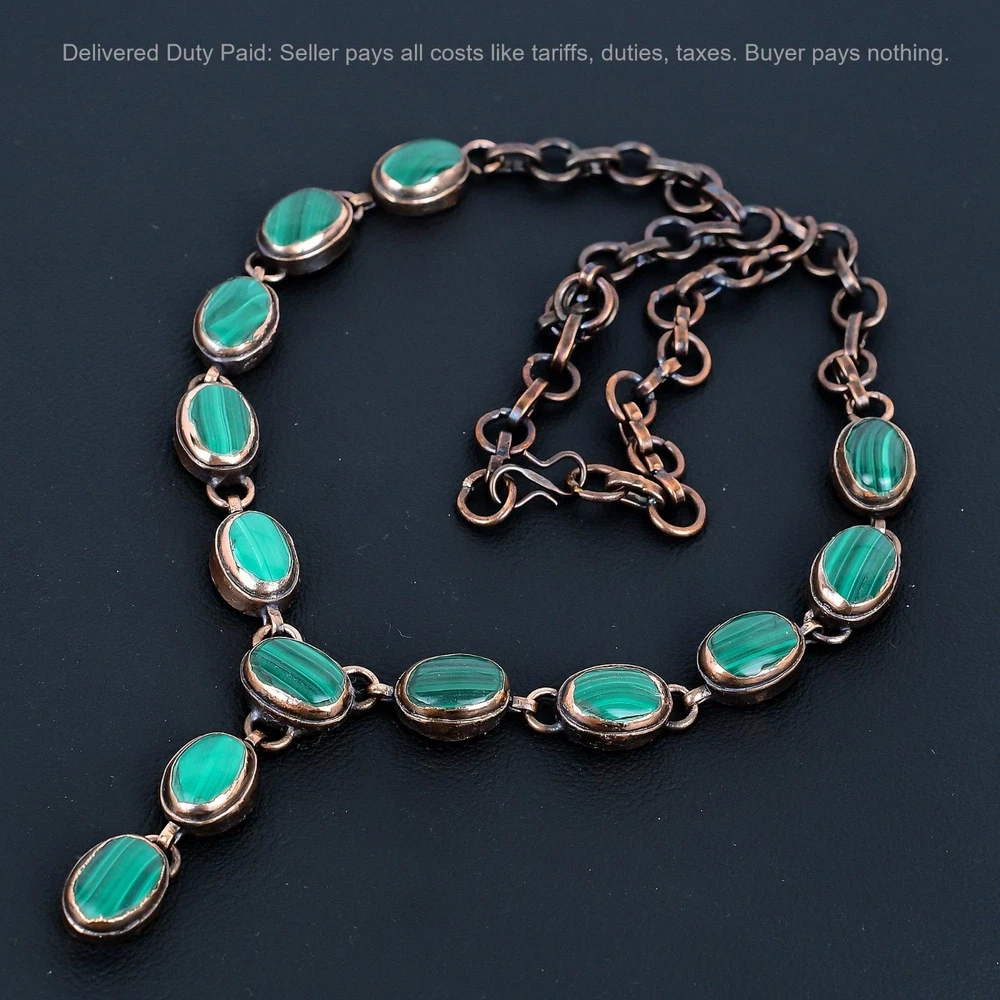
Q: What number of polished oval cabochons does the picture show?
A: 13